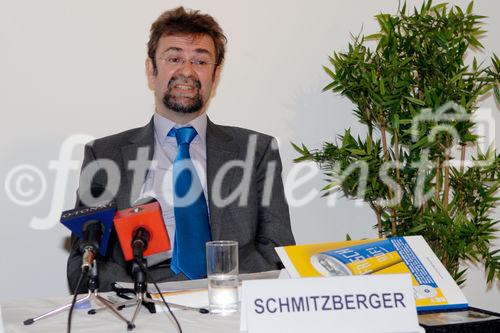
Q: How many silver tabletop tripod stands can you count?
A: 2